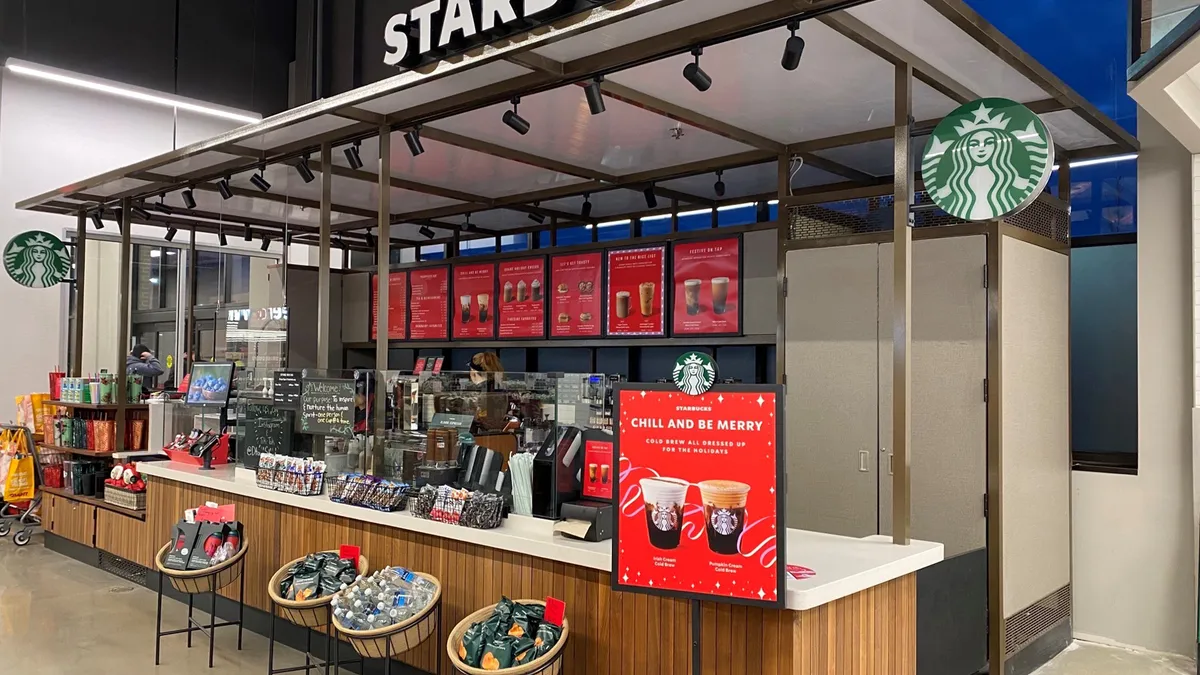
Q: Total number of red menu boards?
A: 7